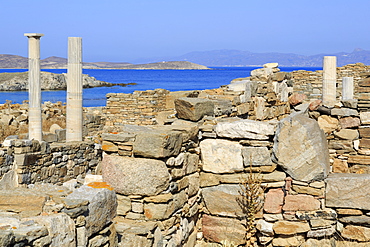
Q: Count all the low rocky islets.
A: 1